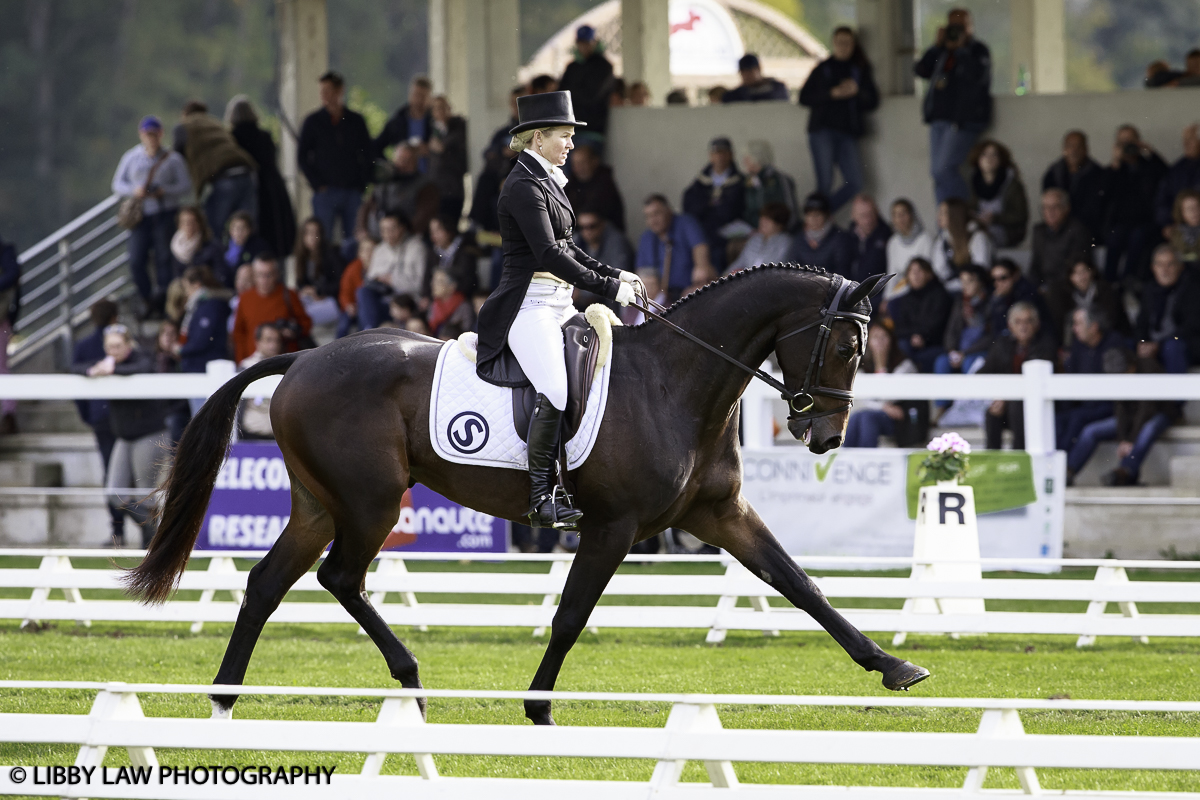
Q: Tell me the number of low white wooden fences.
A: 2